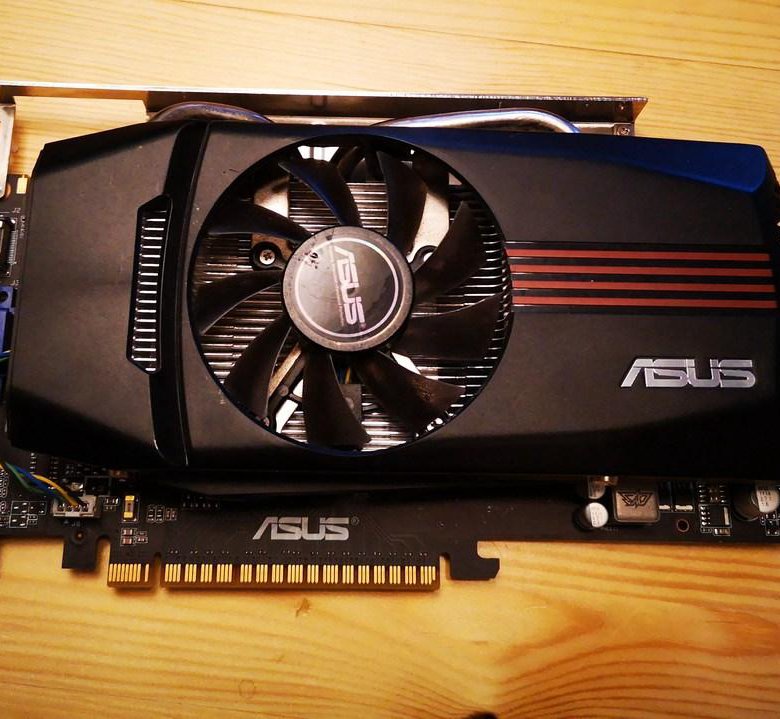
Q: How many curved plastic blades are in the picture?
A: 9